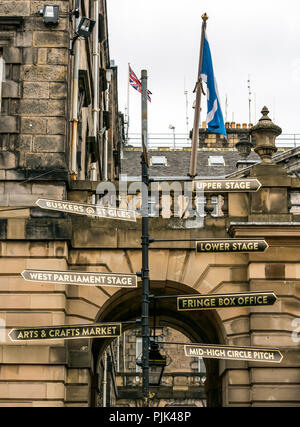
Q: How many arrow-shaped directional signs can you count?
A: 7